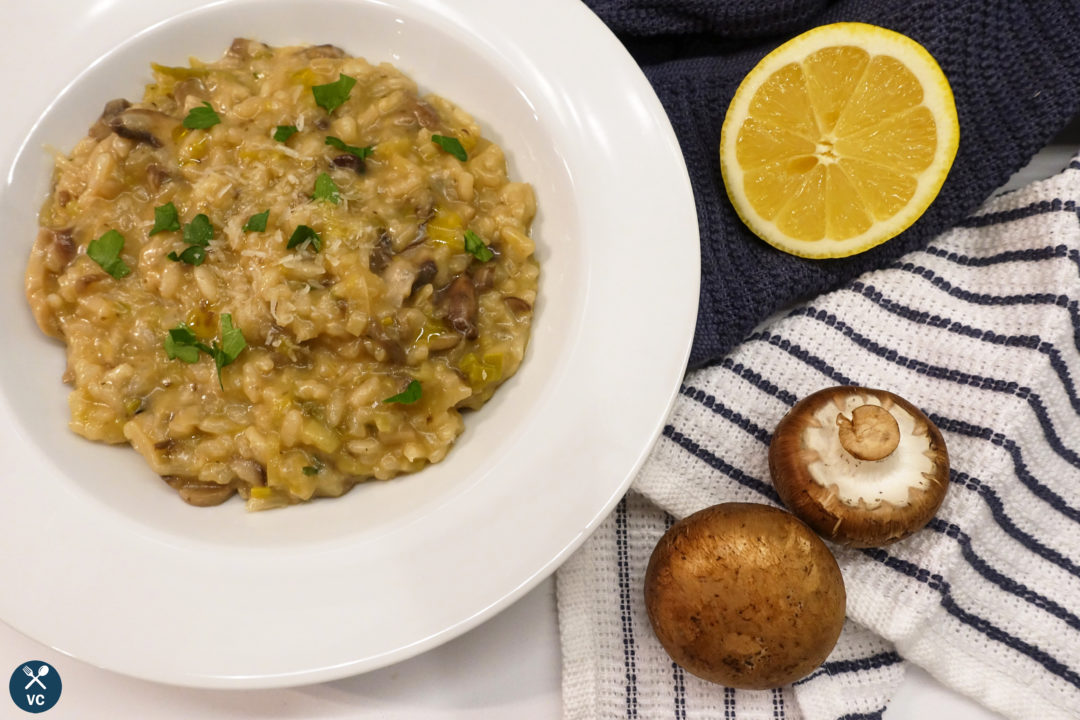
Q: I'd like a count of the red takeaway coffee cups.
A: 0